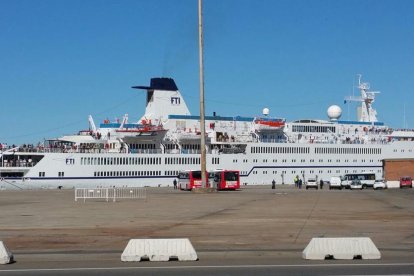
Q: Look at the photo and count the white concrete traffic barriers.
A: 3